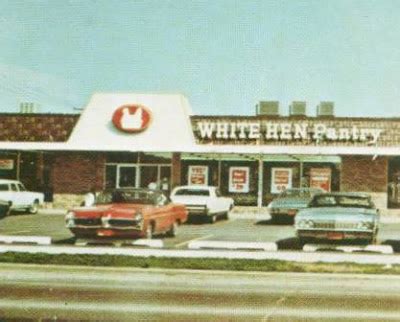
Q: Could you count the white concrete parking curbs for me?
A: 4